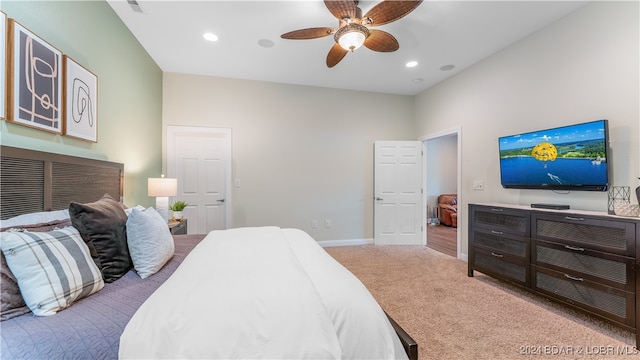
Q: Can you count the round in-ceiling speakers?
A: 2